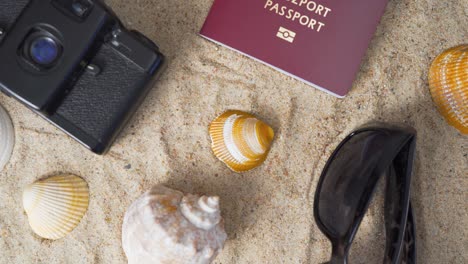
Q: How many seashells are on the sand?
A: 5